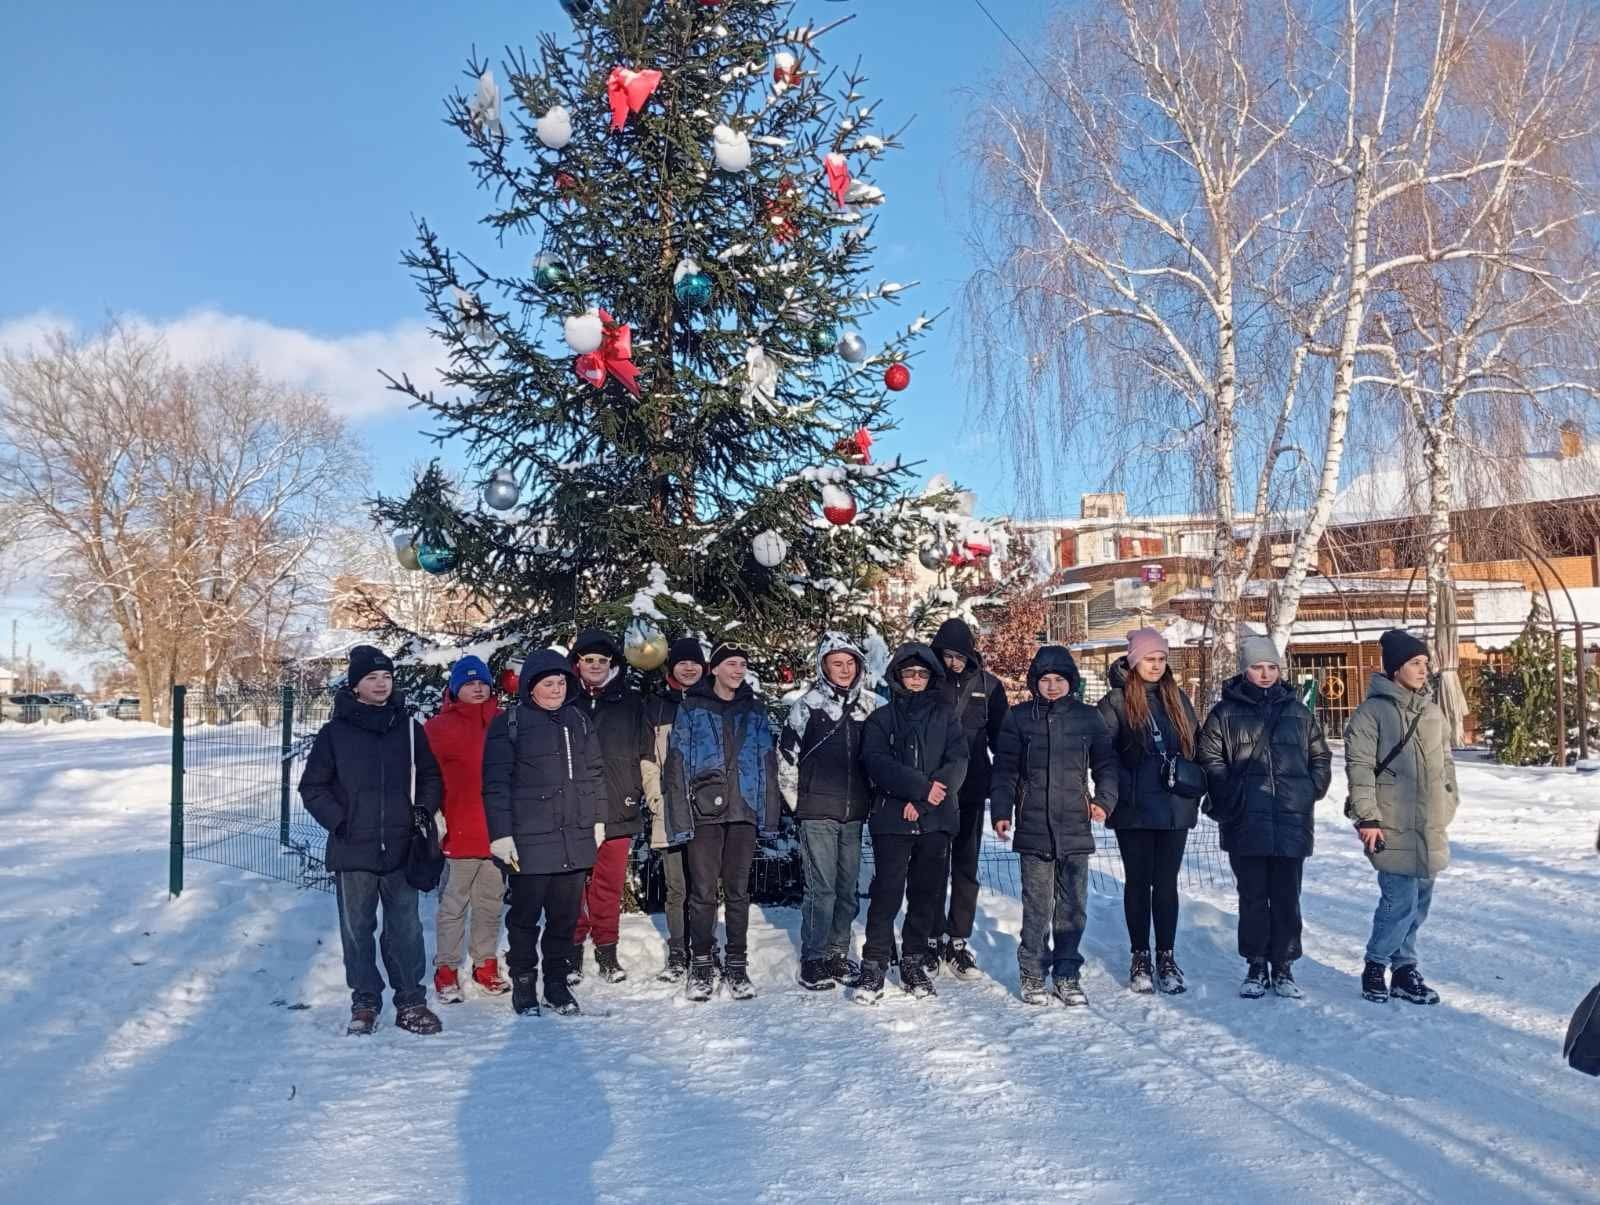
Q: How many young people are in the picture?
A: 13